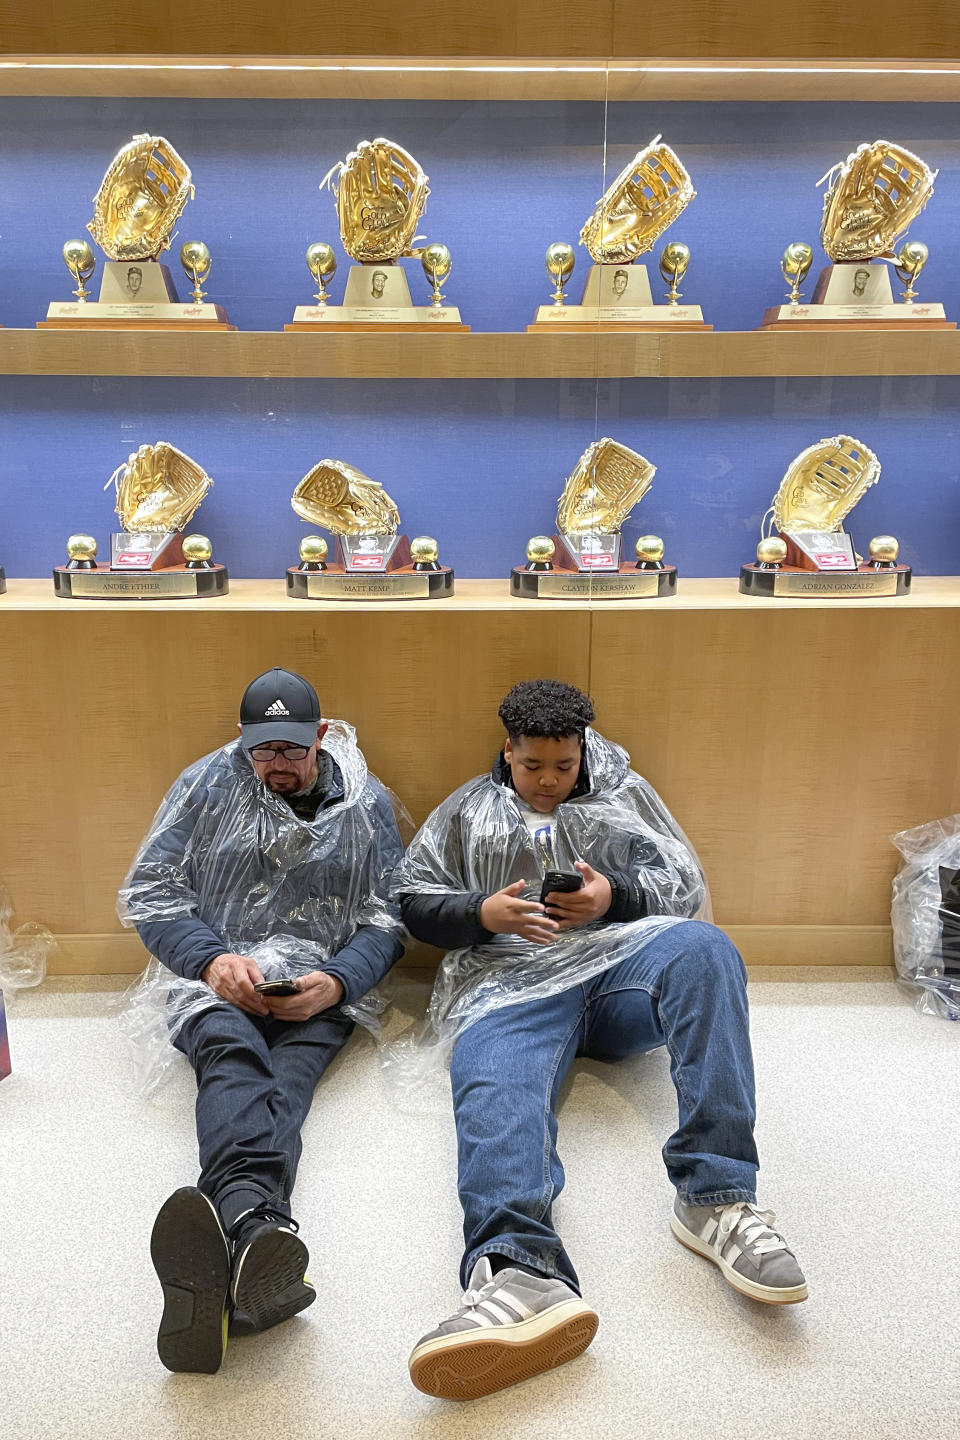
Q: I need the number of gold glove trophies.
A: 8